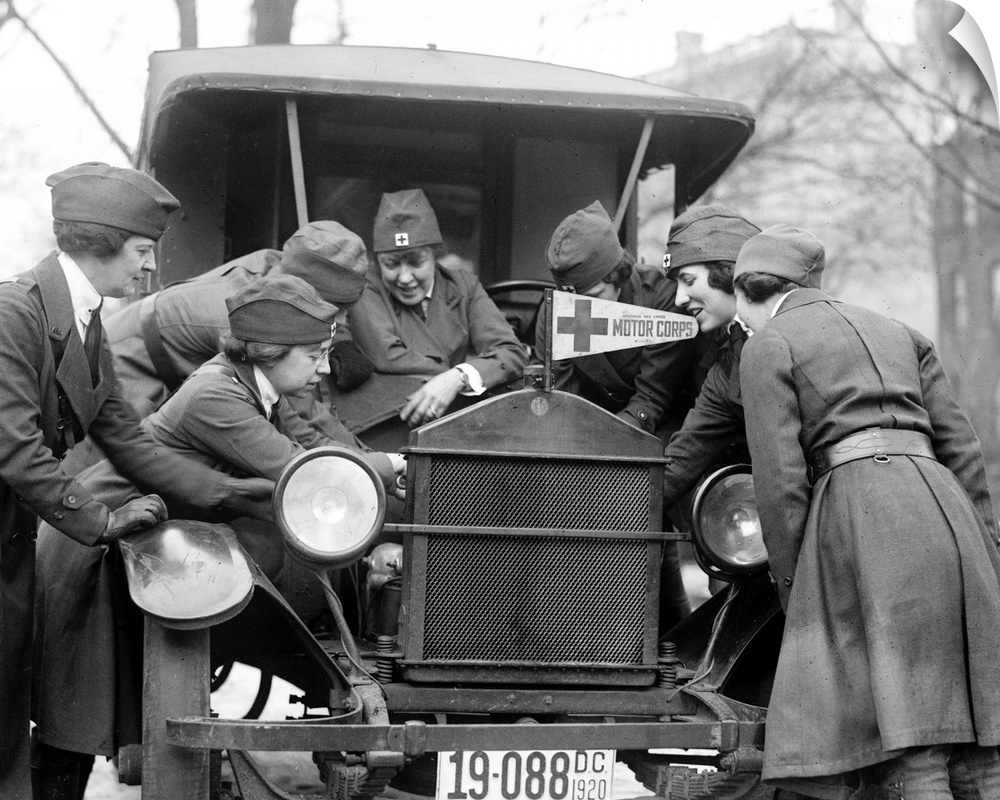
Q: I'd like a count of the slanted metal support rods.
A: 2